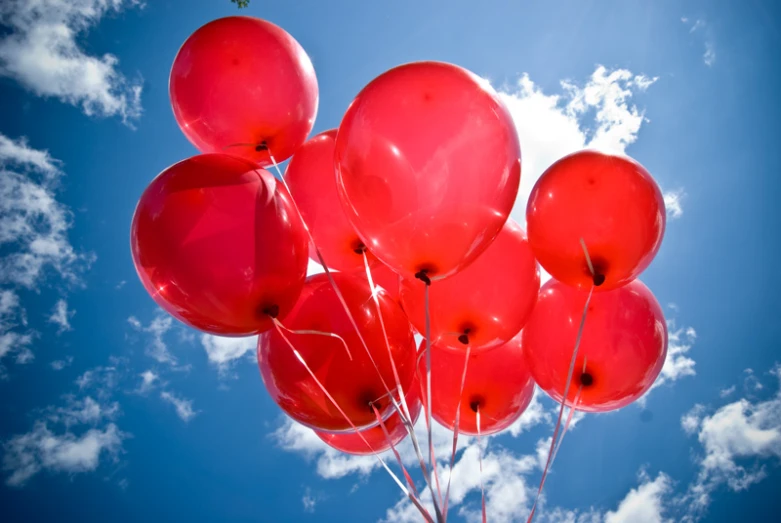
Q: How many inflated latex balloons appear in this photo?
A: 10